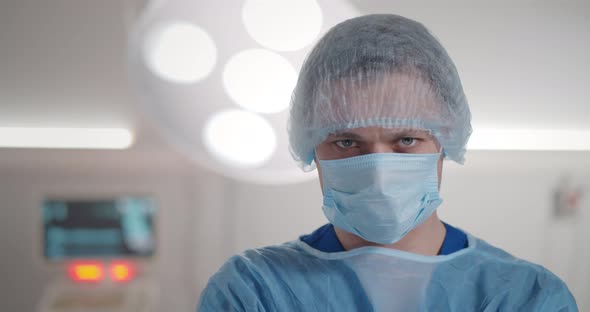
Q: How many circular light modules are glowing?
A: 4